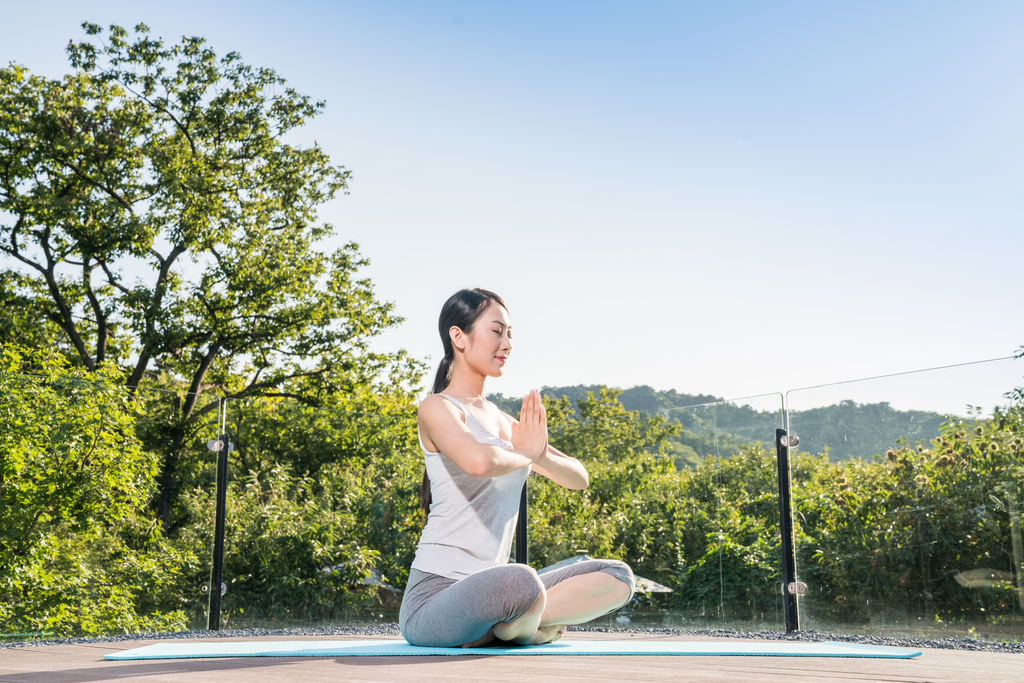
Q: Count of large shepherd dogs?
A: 0